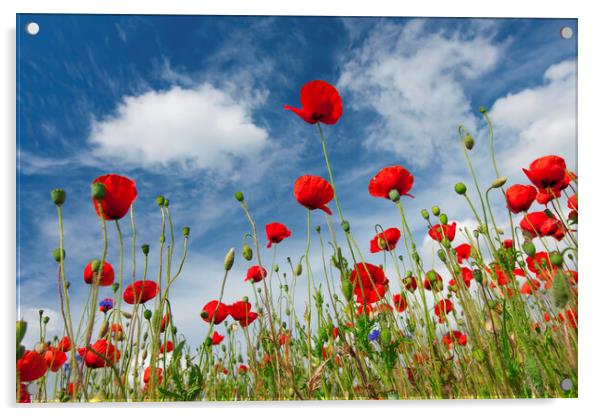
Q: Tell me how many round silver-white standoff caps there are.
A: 4